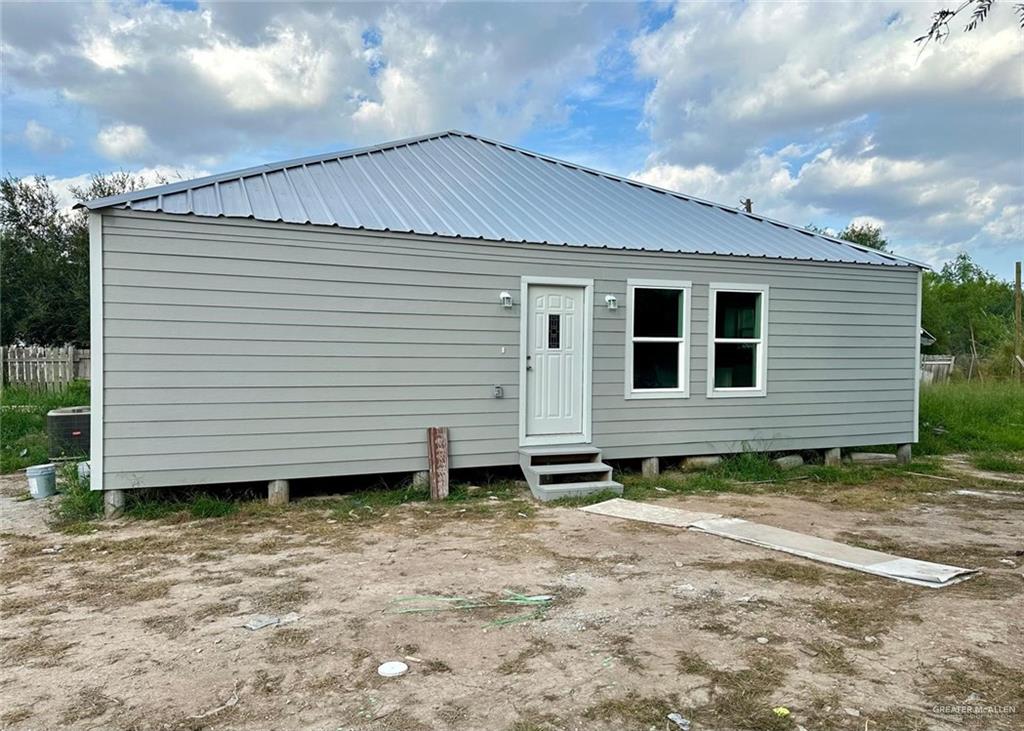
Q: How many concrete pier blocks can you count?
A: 6